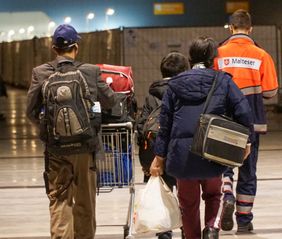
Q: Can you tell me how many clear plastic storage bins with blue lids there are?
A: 0